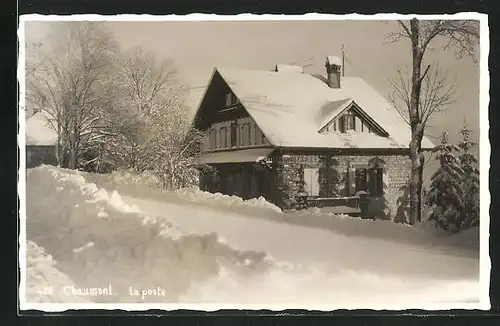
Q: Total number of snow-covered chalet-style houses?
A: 1